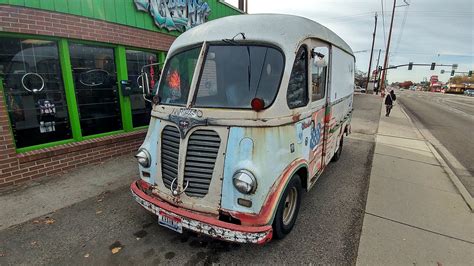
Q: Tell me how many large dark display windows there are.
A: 3